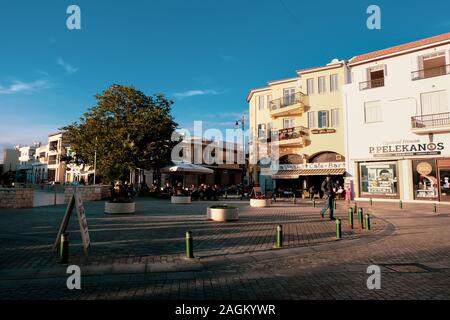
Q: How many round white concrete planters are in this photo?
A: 4